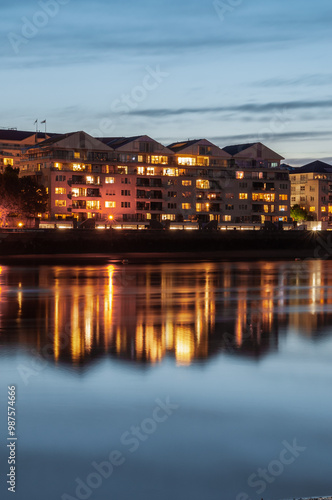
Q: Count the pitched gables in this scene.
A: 4